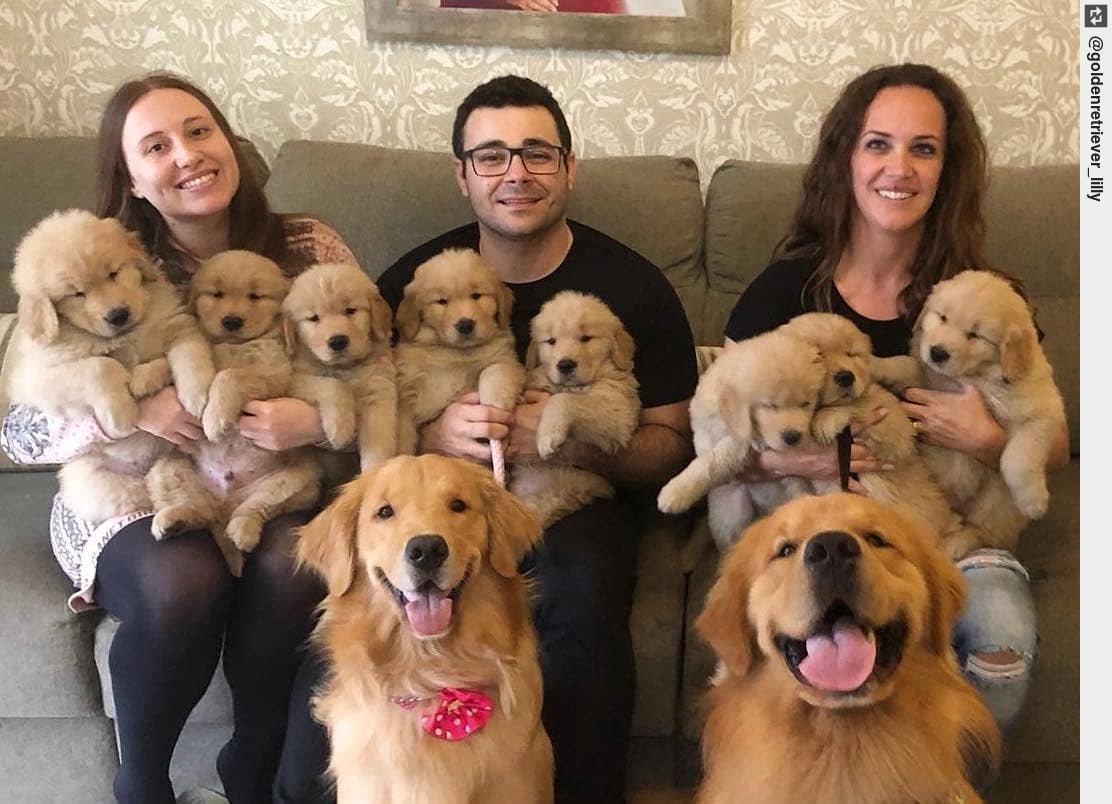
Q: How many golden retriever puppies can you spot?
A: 8